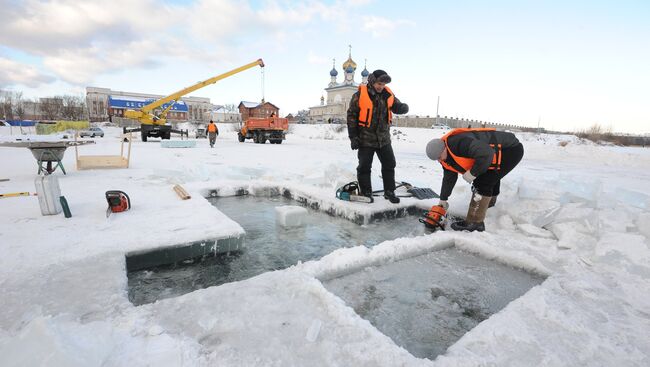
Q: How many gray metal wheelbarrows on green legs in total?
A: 1